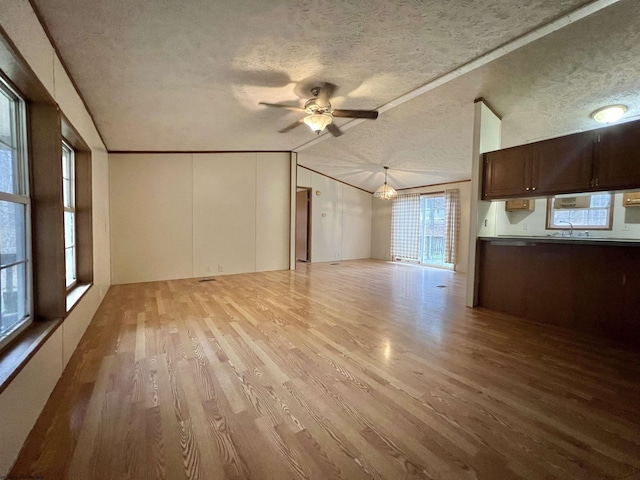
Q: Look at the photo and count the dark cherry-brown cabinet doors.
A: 3